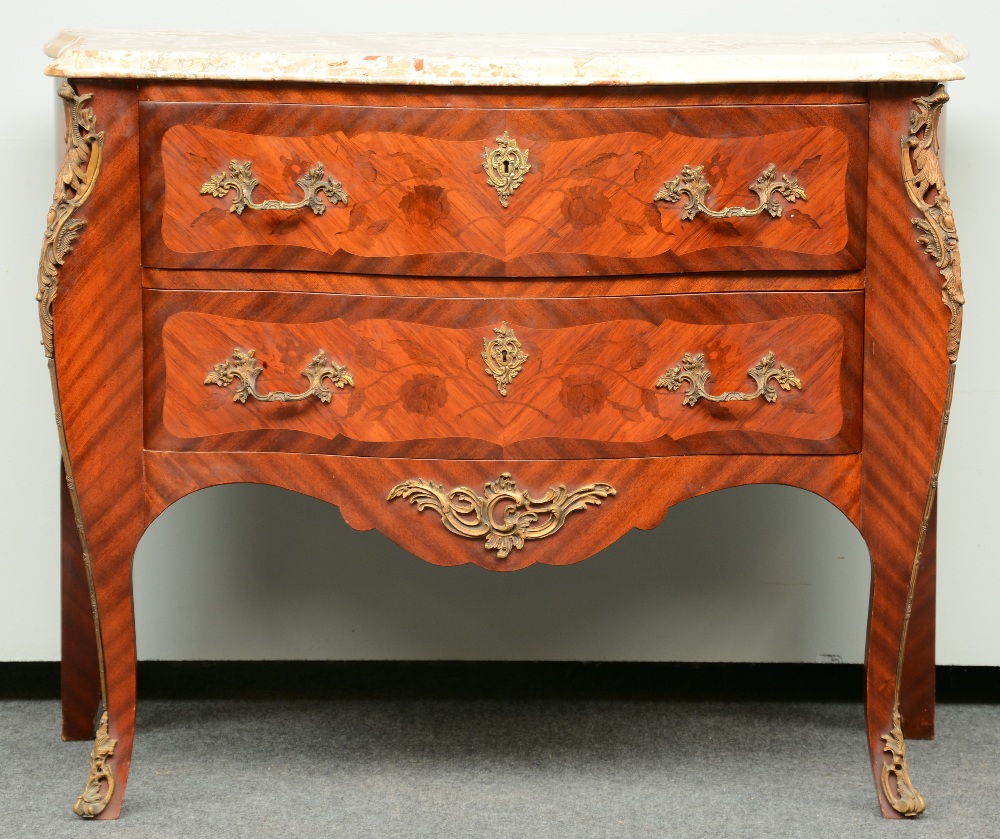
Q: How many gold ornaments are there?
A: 11